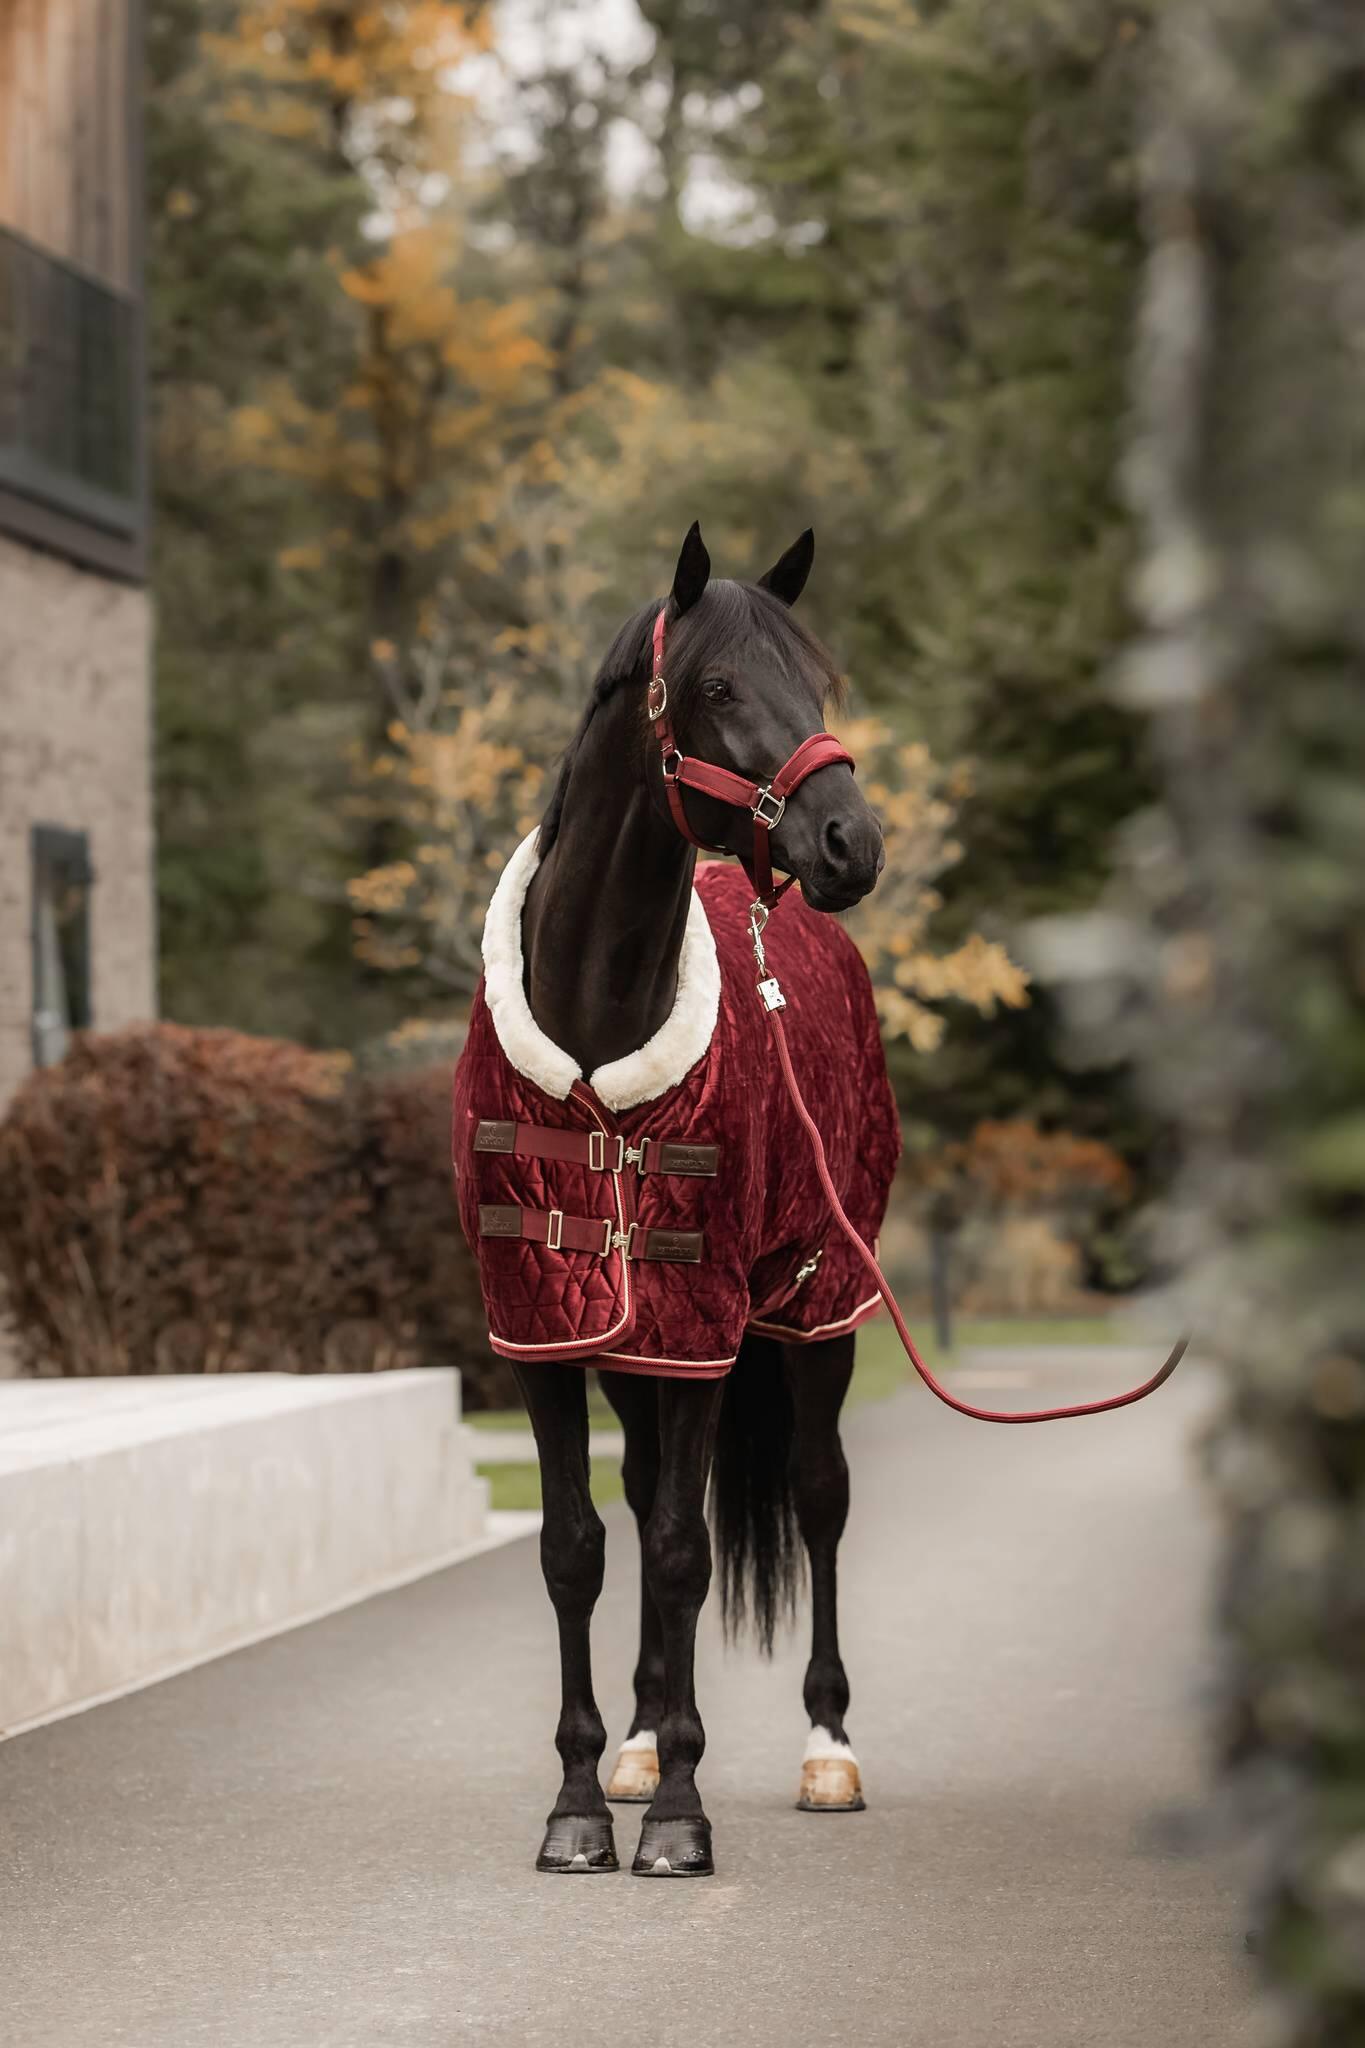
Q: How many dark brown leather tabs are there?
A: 4